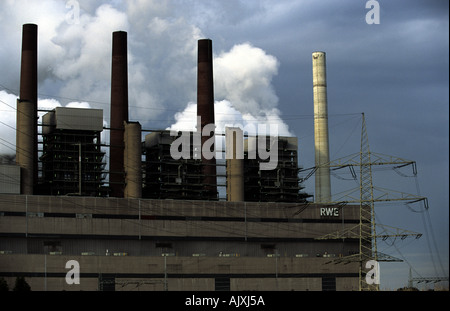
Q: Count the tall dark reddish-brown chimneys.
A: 3